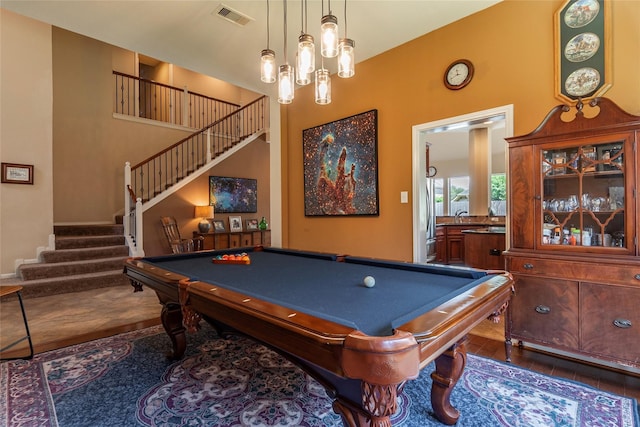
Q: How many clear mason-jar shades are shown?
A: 7